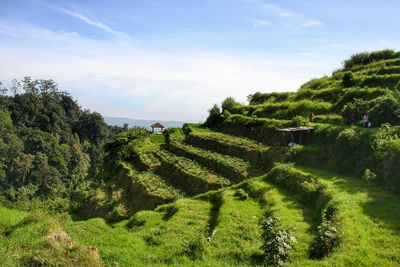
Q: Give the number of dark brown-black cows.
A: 0